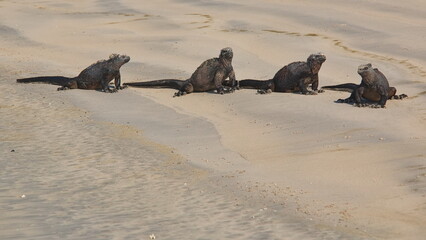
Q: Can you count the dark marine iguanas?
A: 4